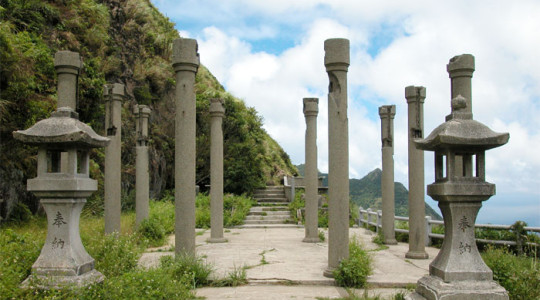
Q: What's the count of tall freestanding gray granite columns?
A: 10